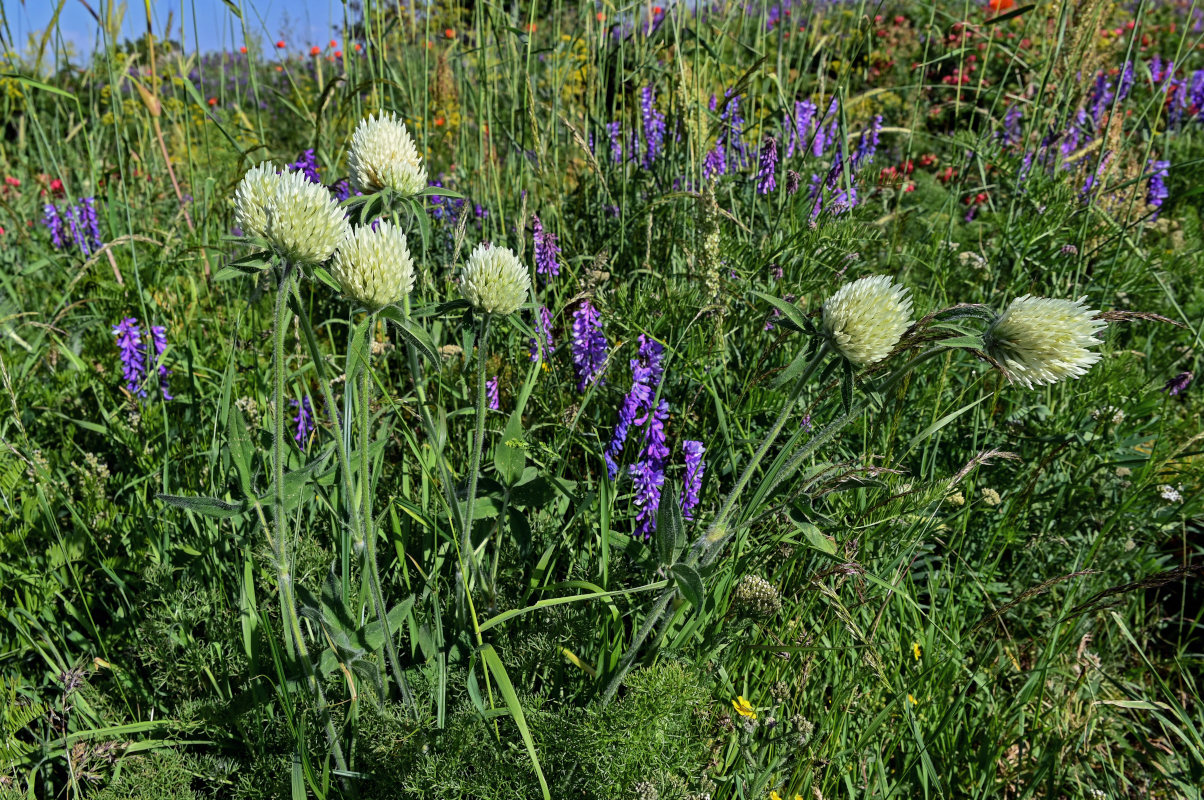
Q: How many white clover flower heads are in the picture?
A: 7